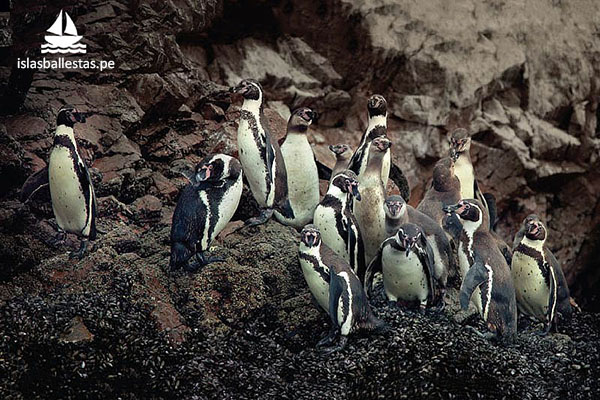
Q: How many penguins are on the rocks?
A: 15